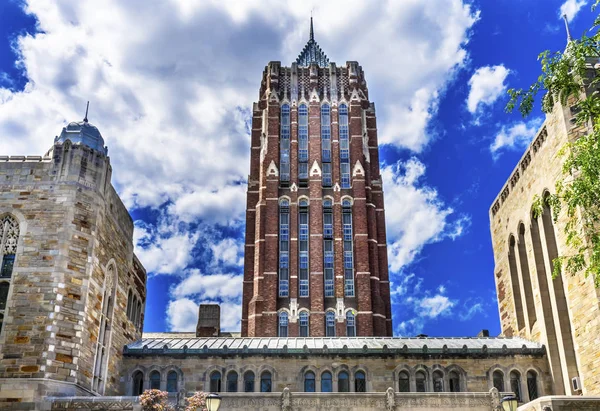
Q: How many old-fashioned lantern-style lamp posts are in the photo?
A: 2